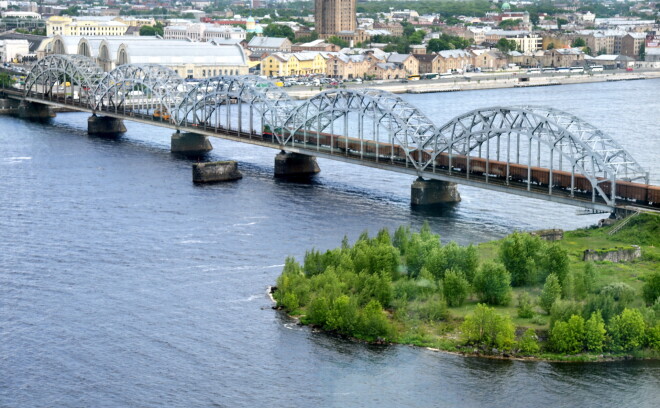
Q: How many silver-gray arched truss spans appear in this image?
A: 5